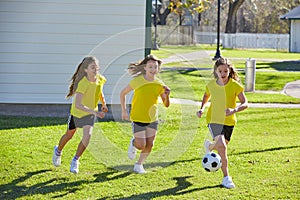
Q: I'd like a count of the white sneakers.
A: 6